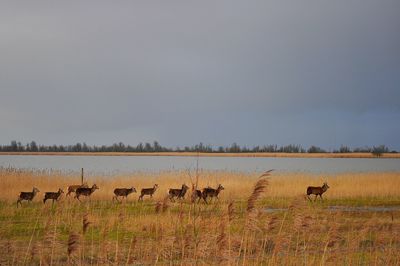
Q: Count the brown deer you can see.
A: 10